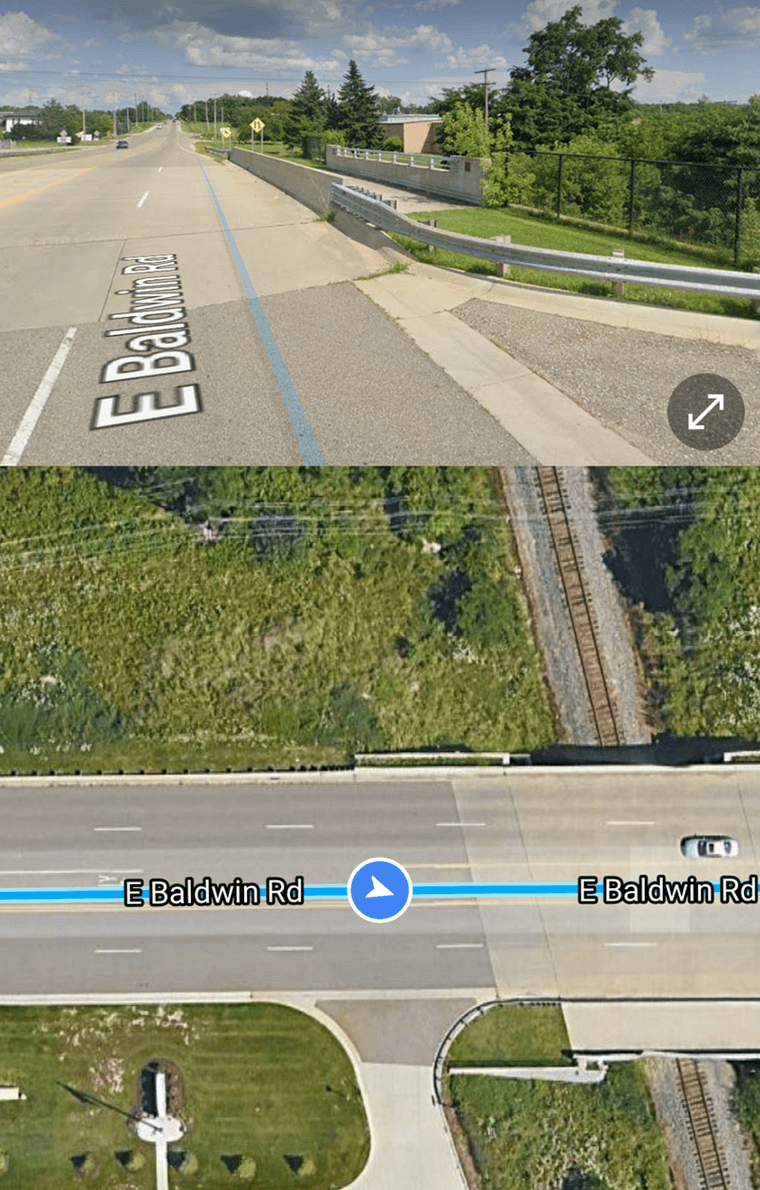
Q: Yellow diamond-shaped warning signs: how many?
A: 2